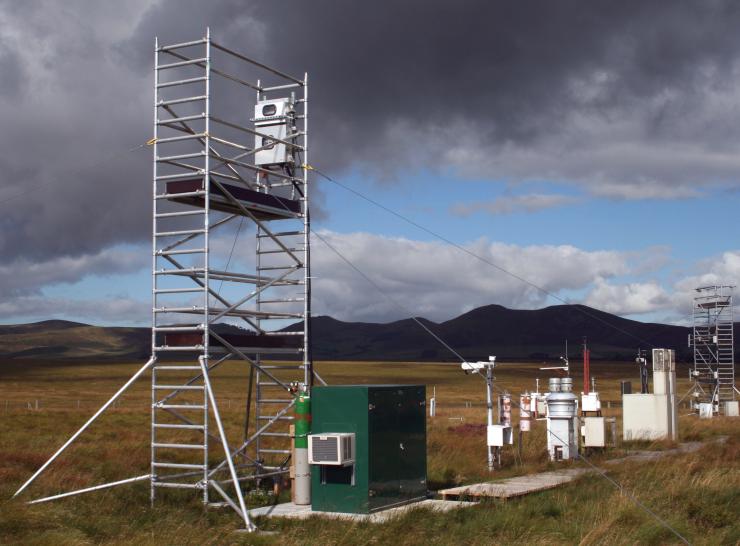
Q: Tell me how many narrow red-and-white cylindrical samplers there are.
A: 2